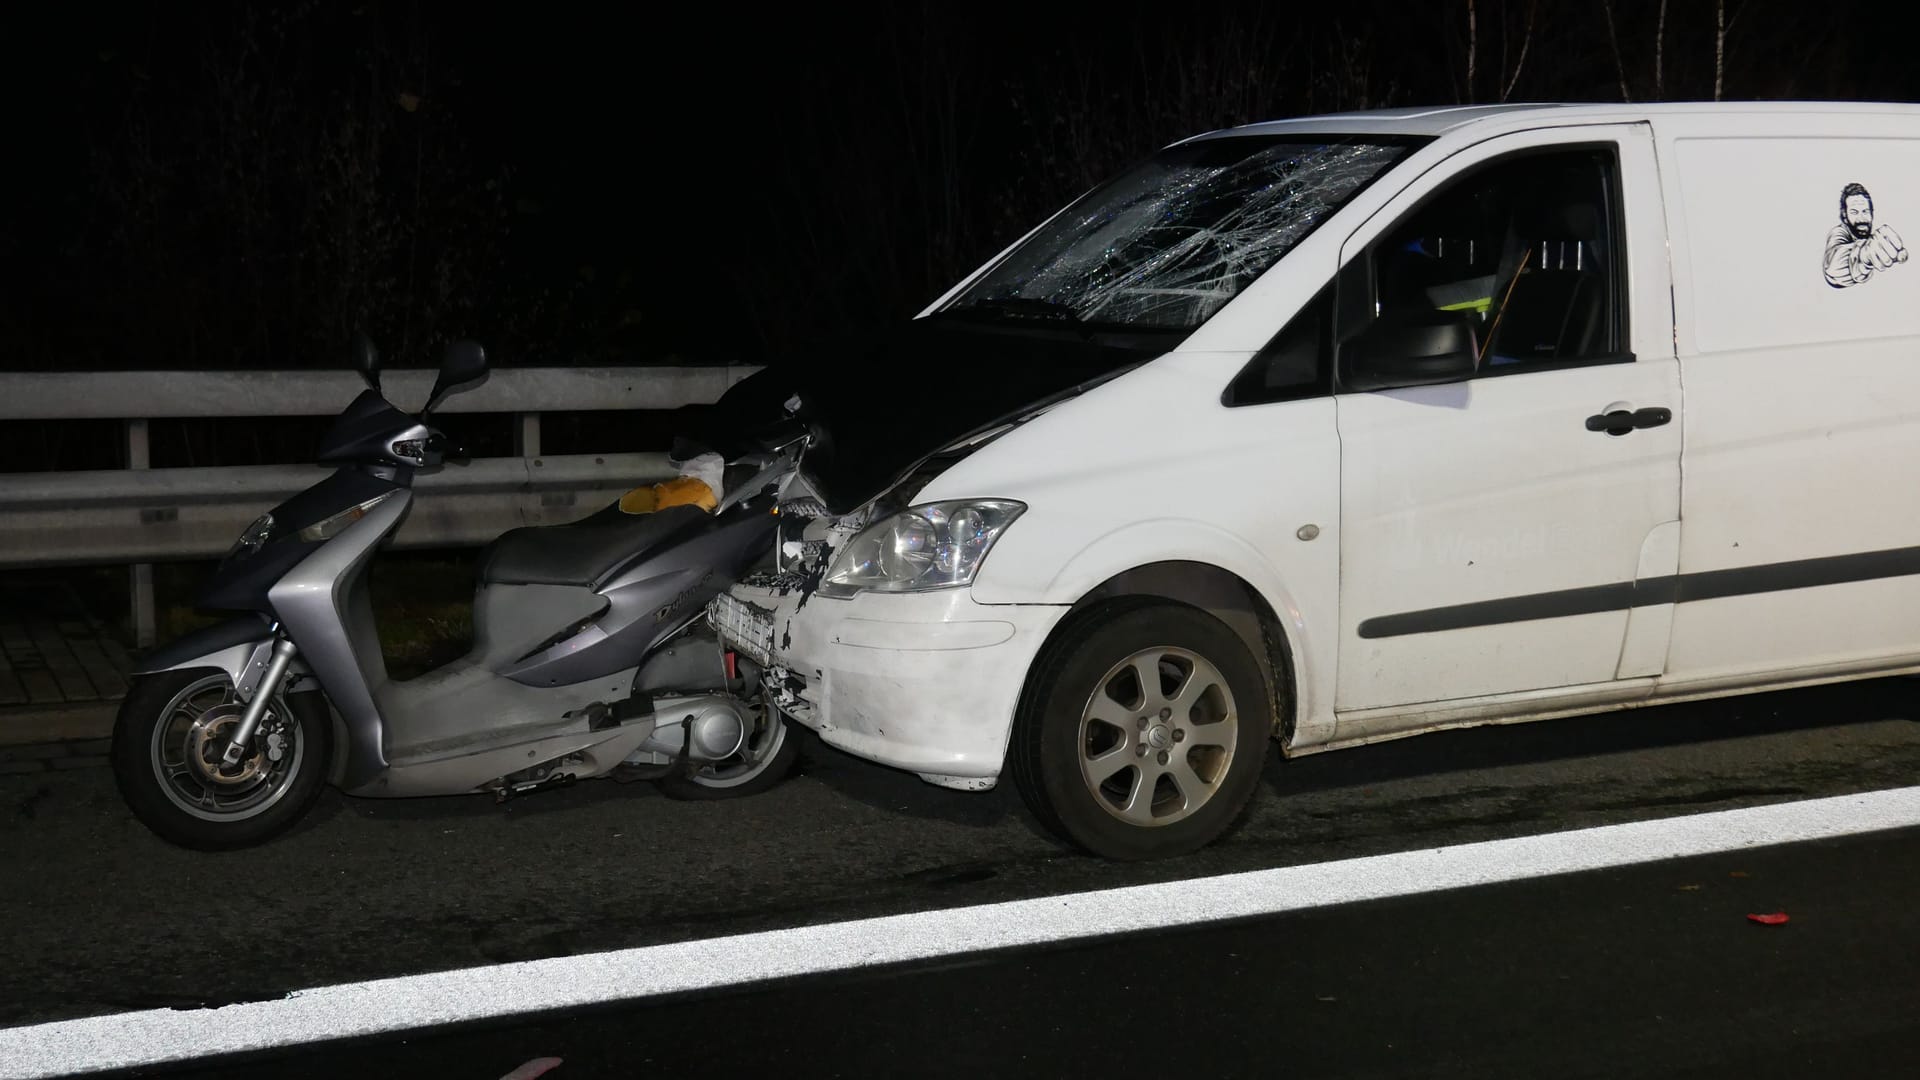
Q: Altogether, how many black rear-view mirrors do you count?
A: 3